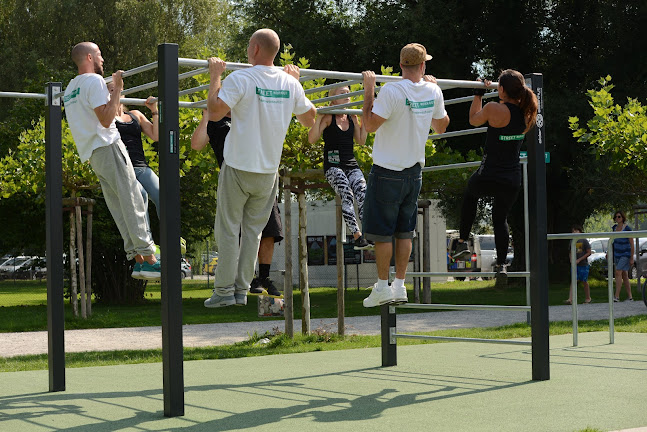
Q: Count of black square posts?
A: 4